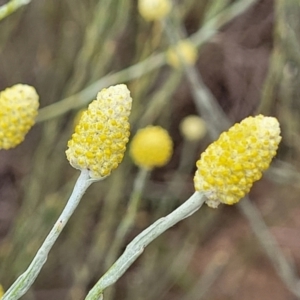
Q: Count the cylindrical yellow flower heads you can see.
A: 3